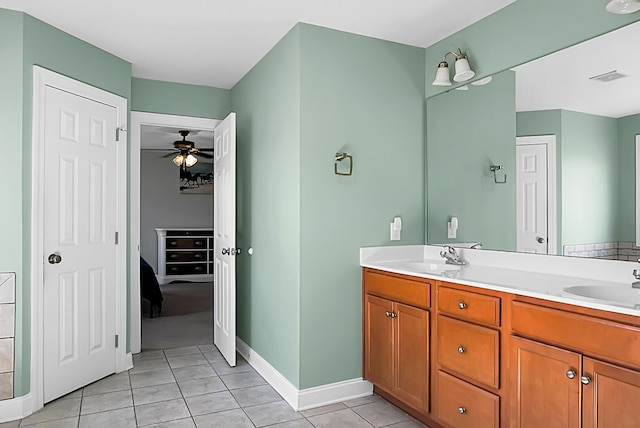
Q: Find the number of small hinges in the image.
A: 3